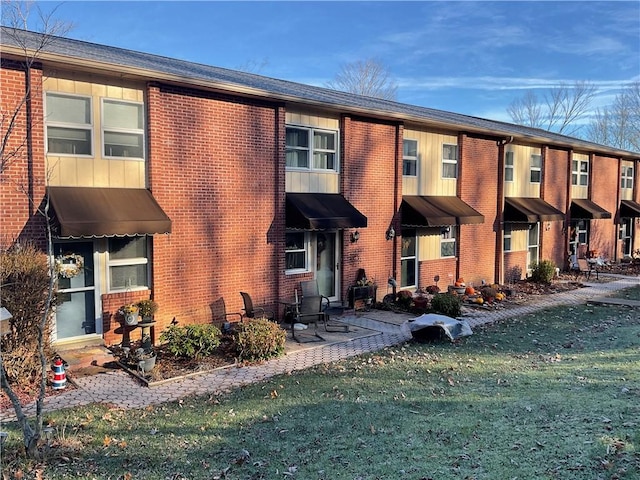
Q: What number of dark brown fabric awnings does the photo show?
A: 6